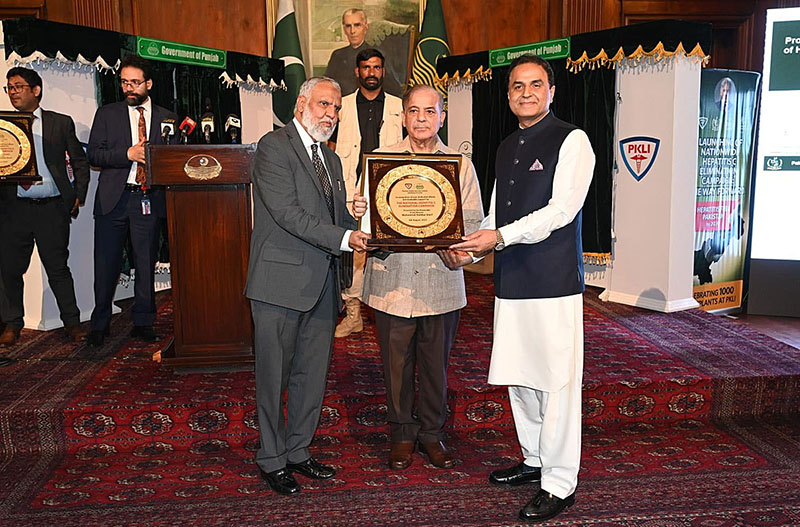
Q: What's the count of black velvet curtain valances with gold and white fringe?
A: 2